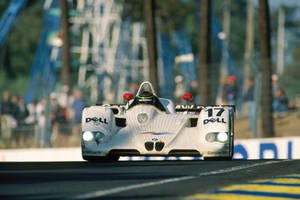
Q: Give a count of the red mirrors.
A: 2